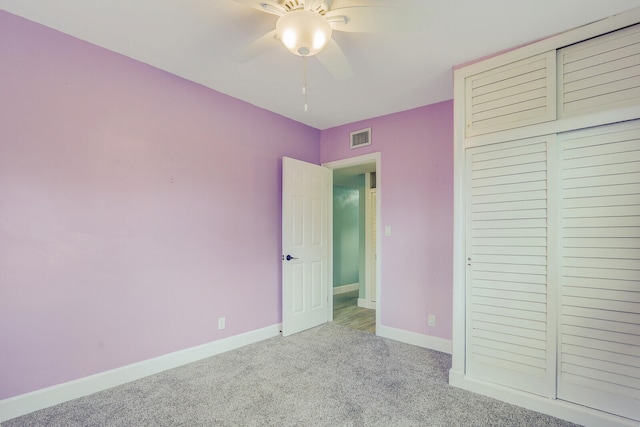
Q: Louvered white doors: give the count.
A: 4